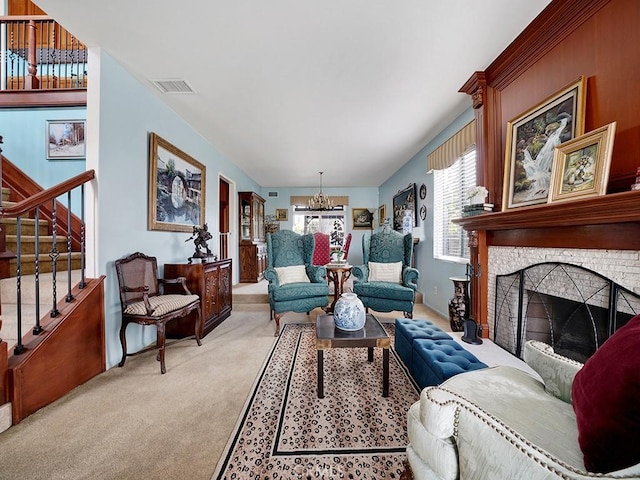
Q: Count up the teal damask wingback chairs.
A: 2